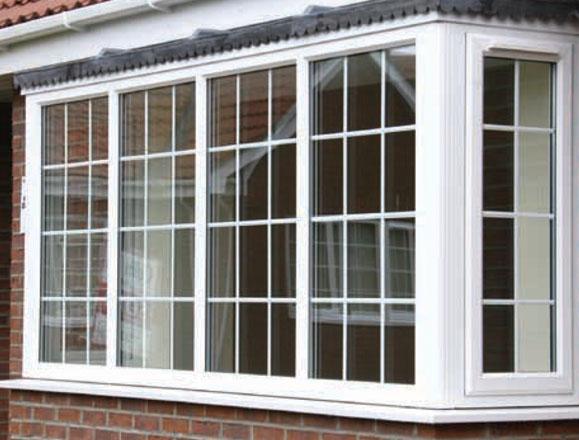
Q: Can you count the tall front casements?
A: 4